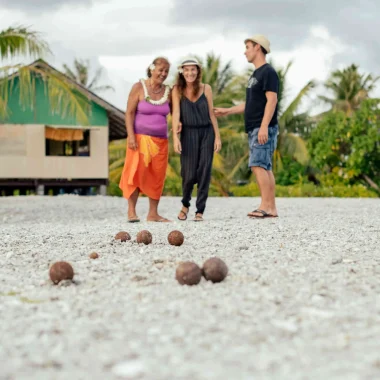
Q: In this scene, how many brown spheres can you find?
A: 7